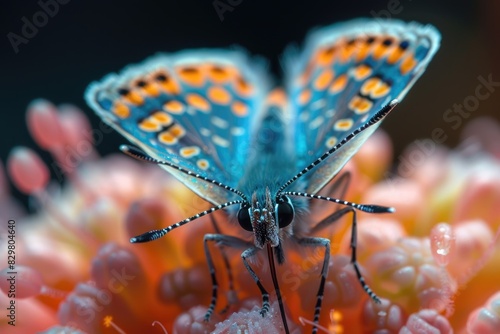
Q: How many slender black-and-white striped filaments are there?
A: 4